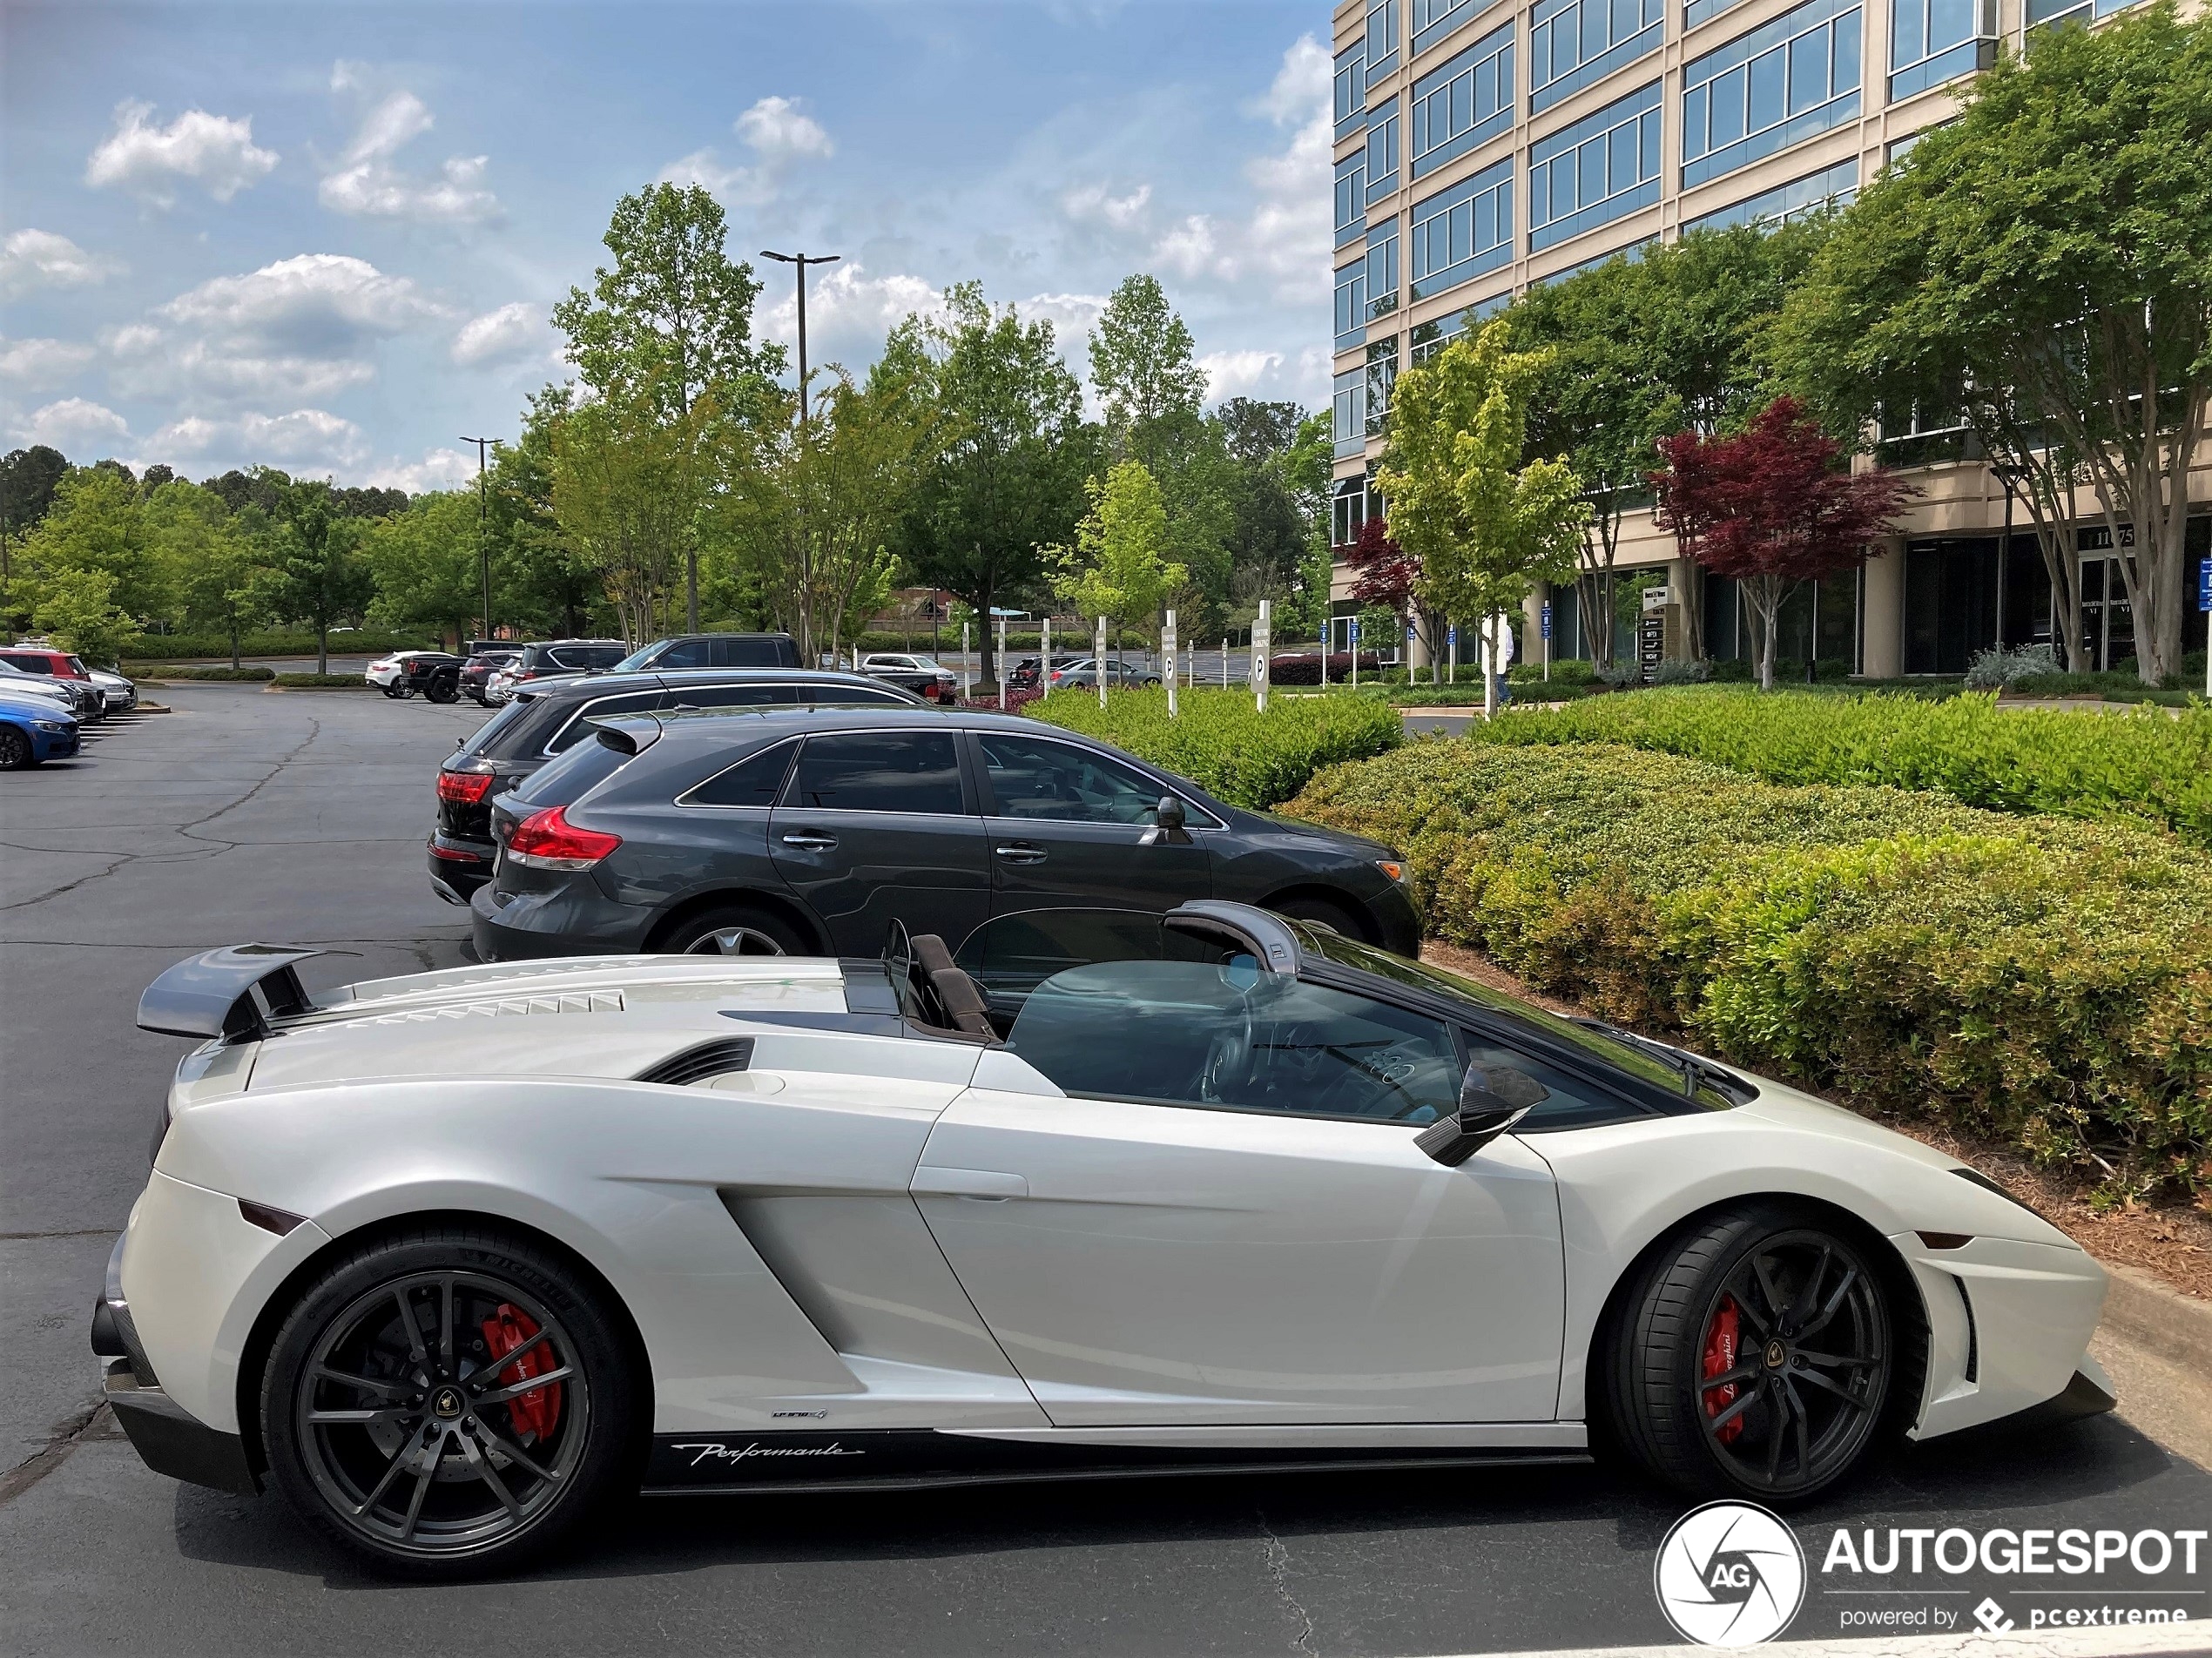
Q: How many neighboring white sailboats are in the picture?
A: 0